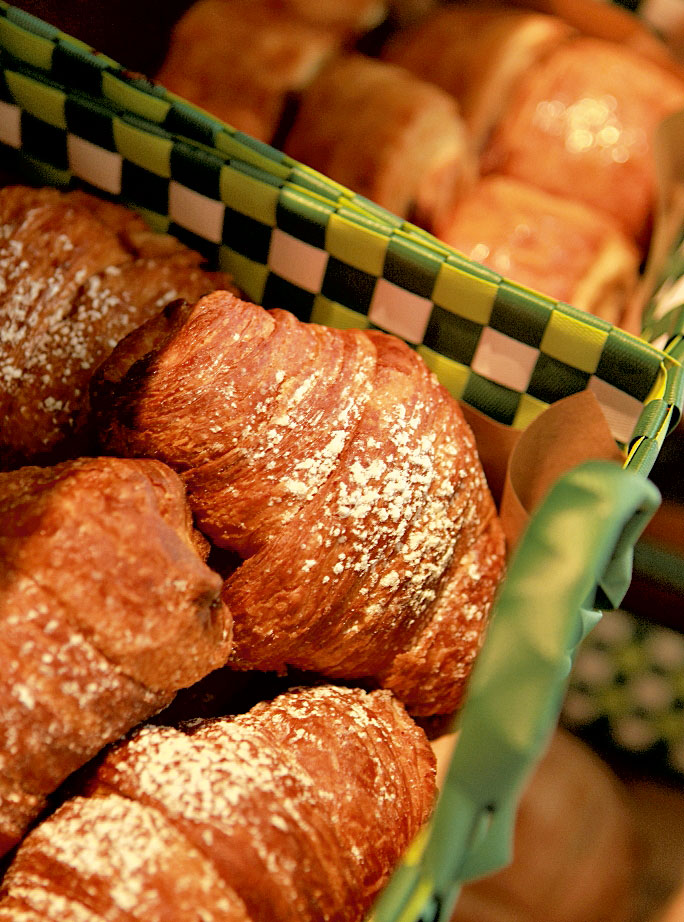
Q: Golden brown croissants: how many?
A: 4